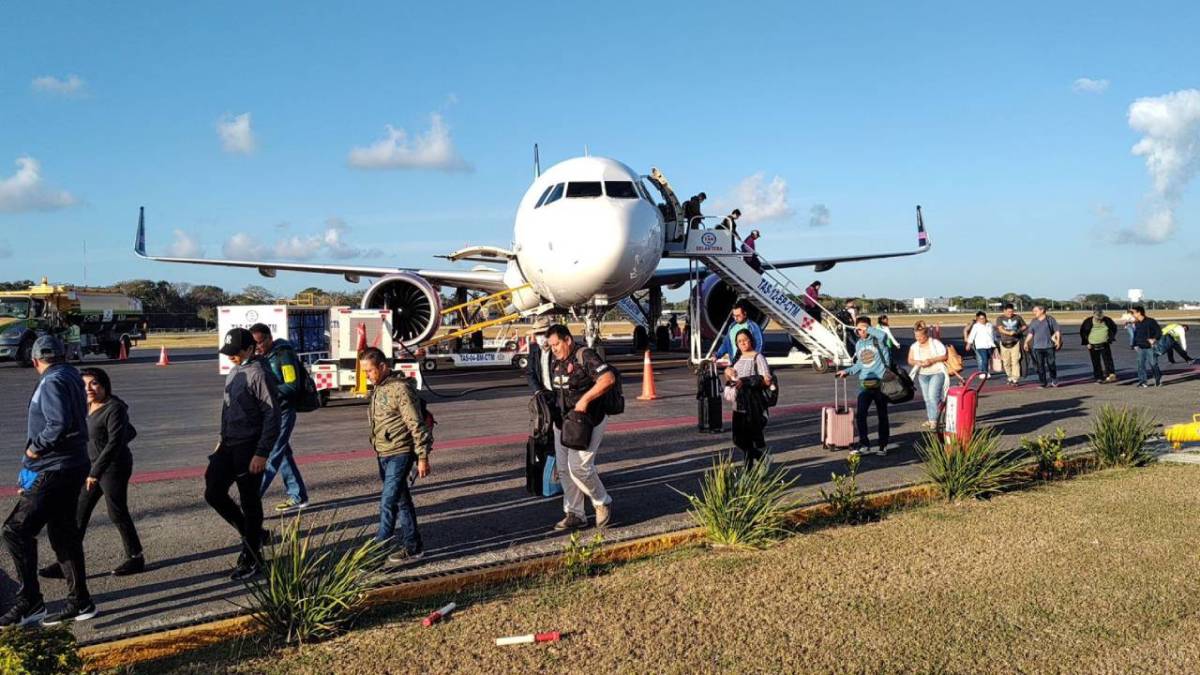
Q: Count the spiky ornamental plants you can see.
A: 4